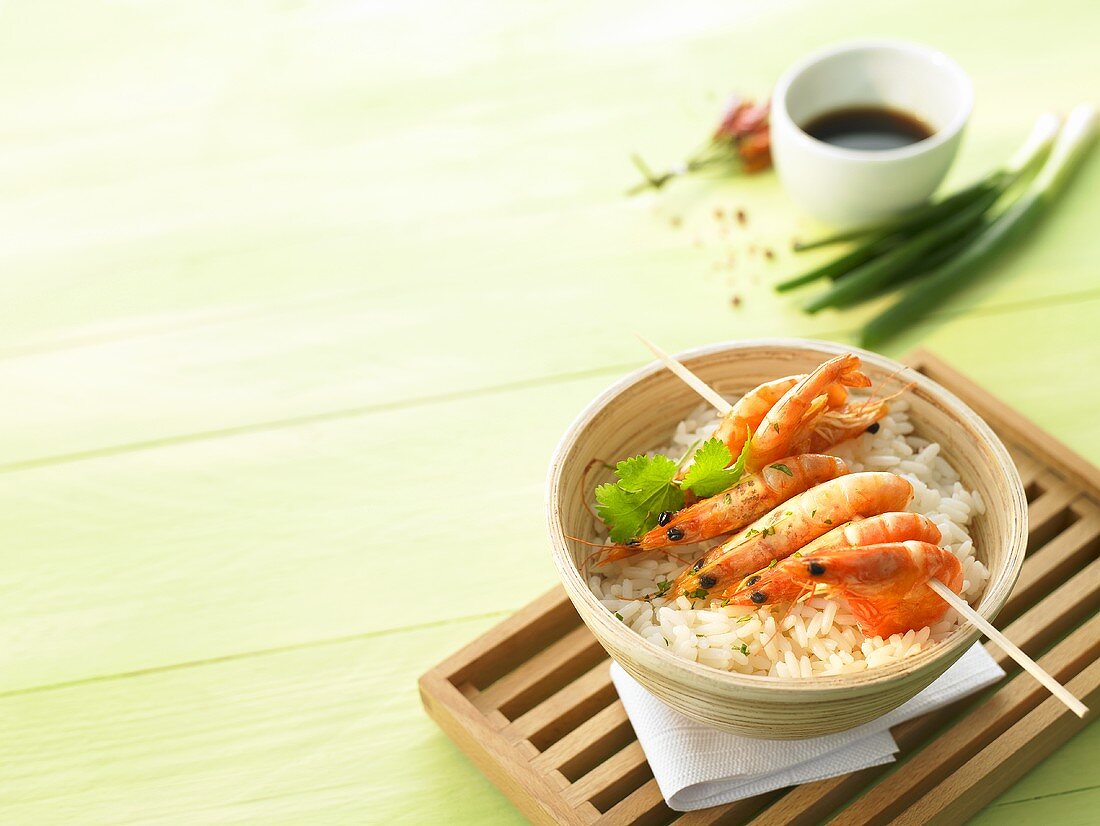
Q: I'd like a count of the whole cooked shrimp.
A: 6